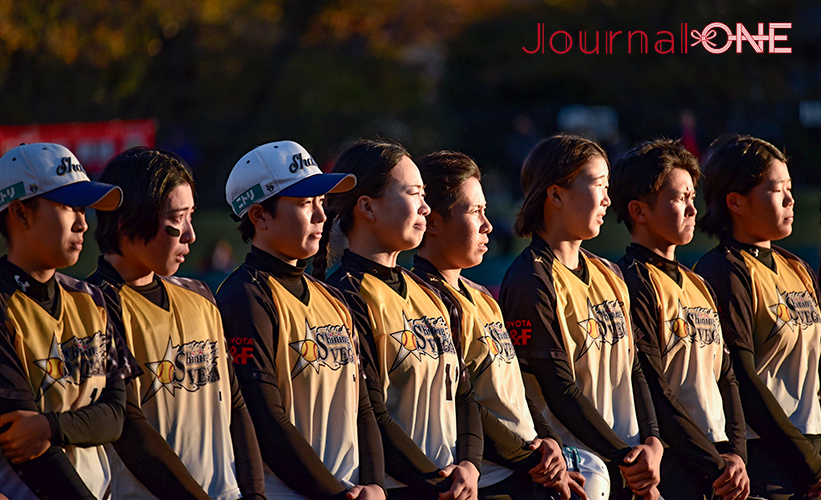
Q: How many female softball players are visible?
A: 8